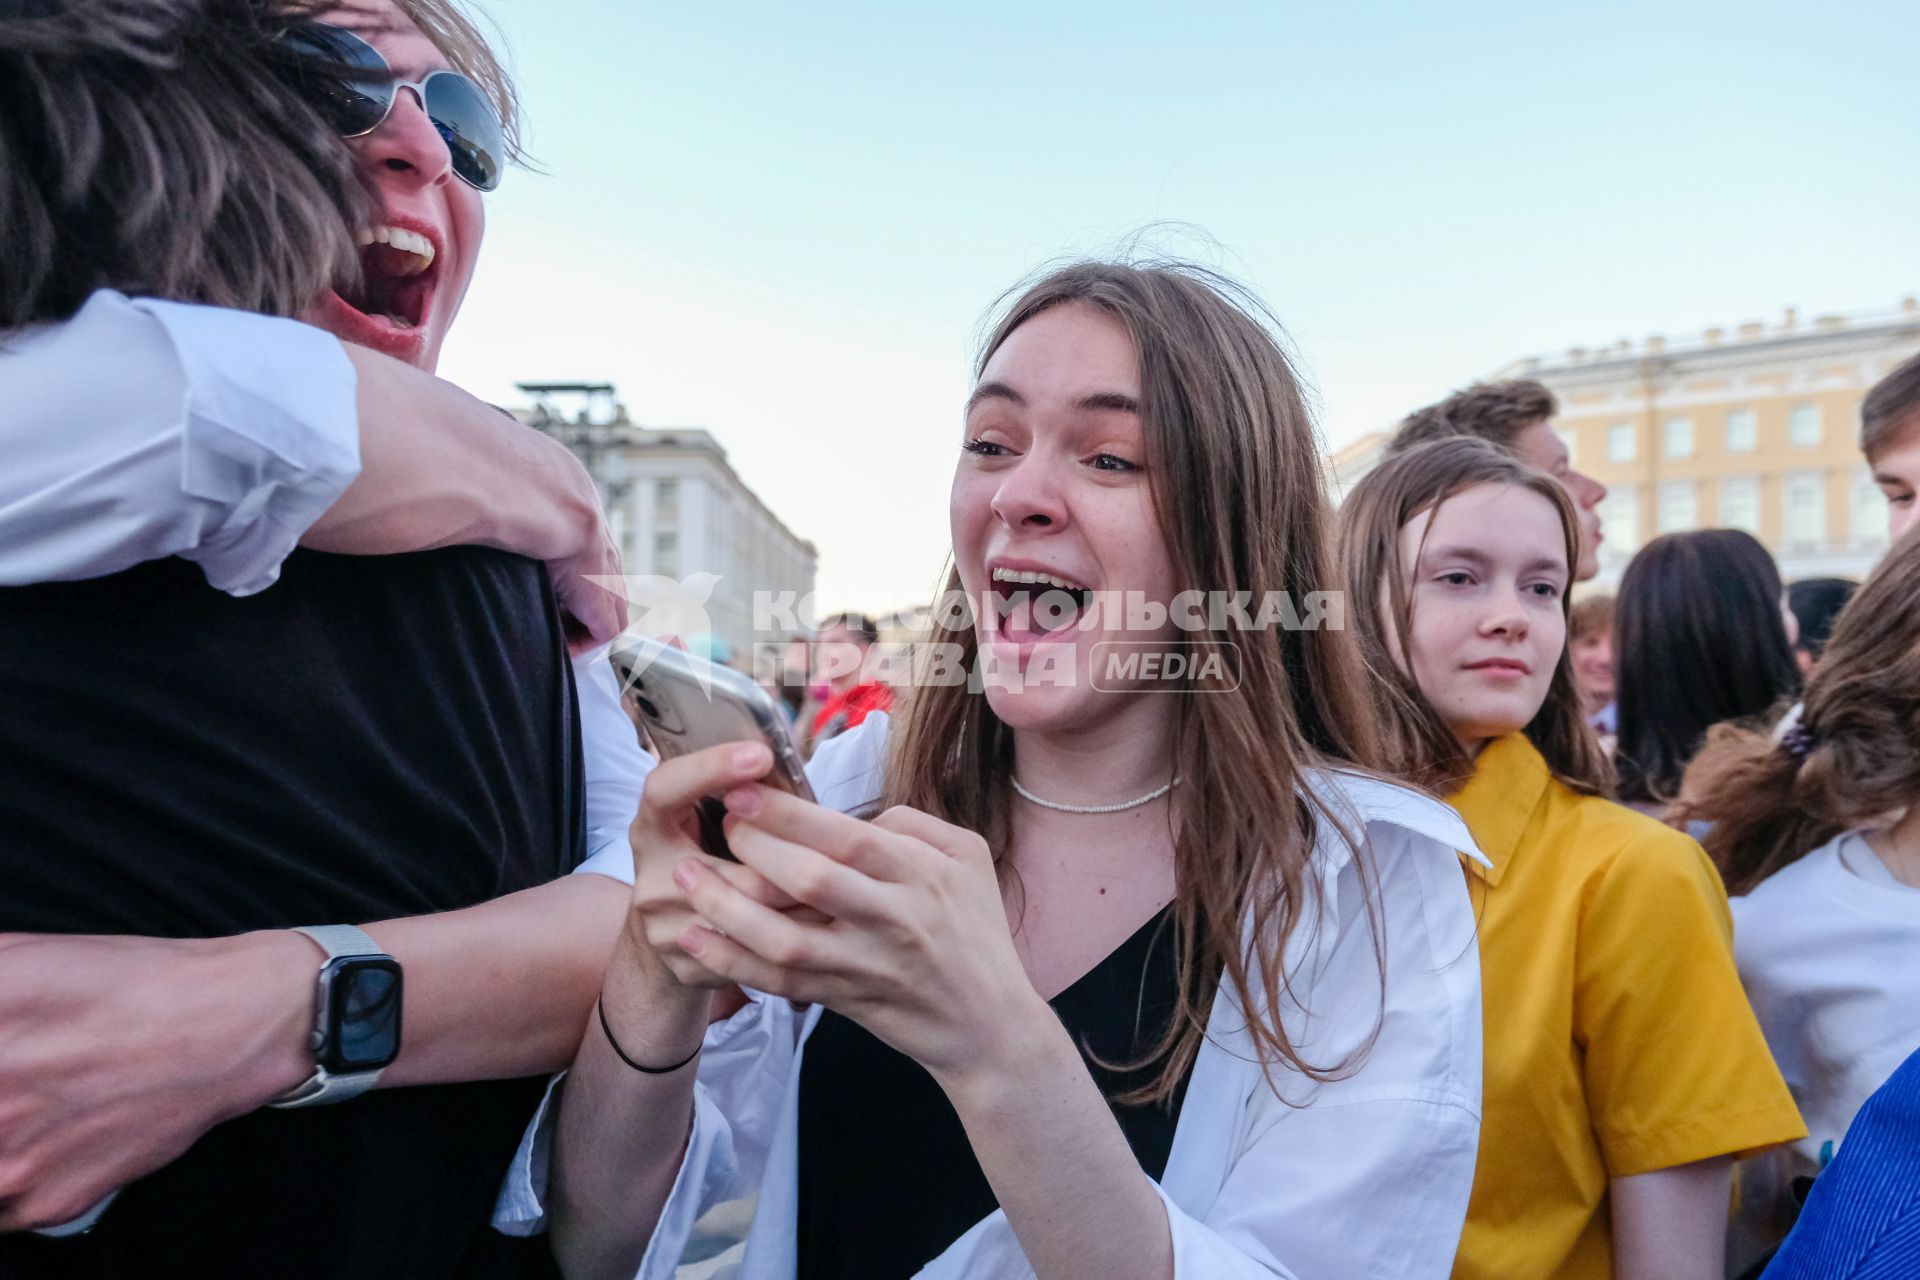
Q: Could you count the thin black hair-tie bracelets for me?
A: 1